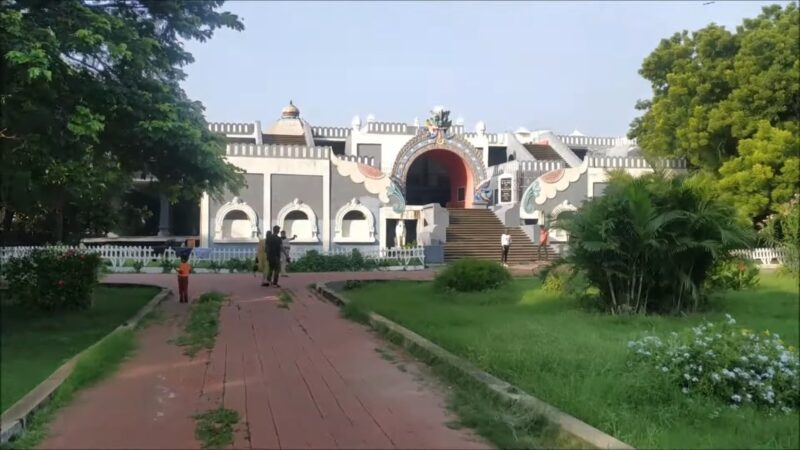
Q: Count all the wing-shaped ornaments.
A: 2